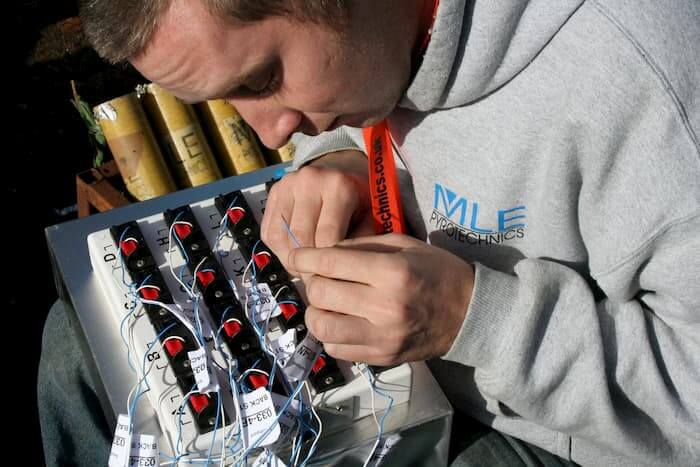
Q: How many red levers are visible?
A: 12